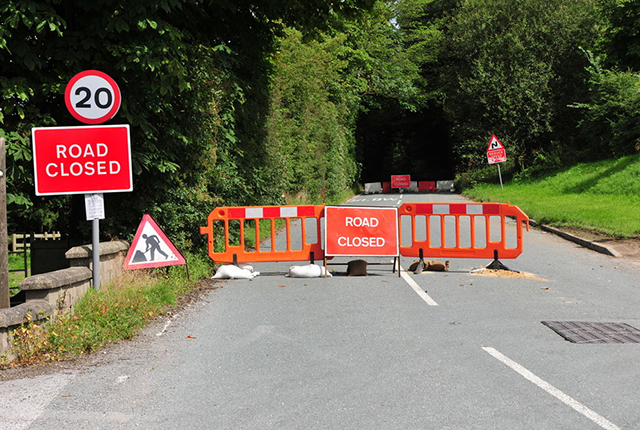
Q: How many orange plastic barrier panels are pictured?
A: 2